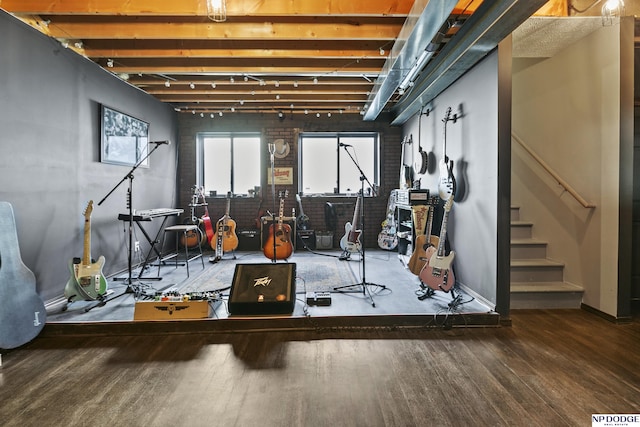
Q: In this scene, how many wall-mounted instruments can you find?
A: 3